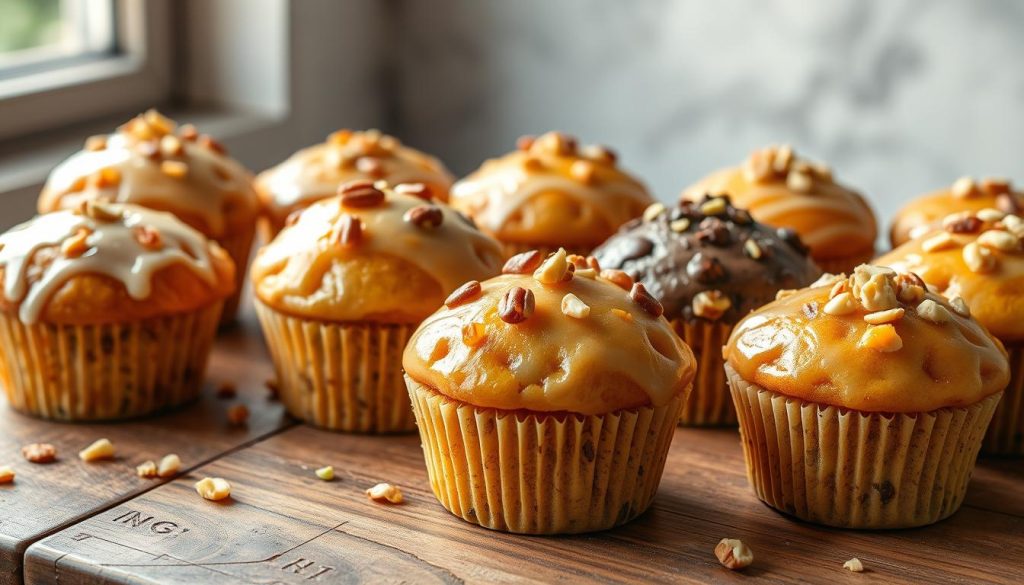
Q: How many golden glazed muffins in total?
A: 10